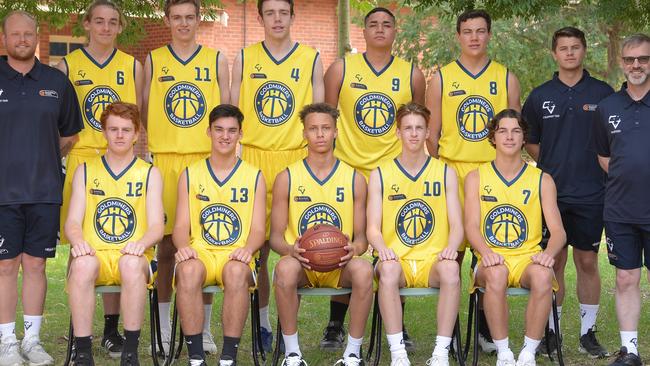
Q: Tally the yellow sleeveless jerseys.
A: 10